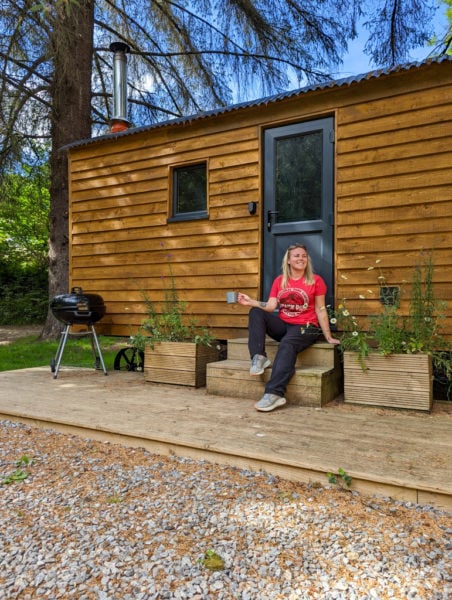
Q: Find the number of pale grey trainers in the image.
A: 2